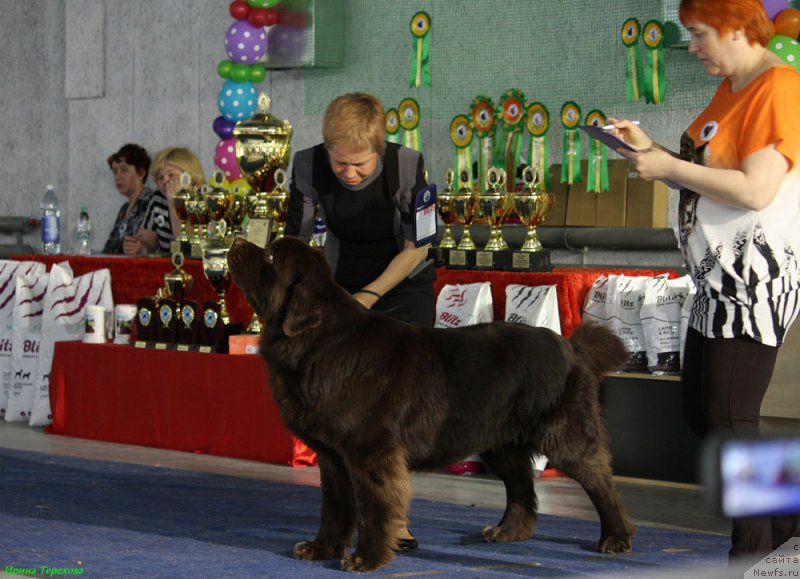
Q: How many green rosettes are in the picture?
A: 11